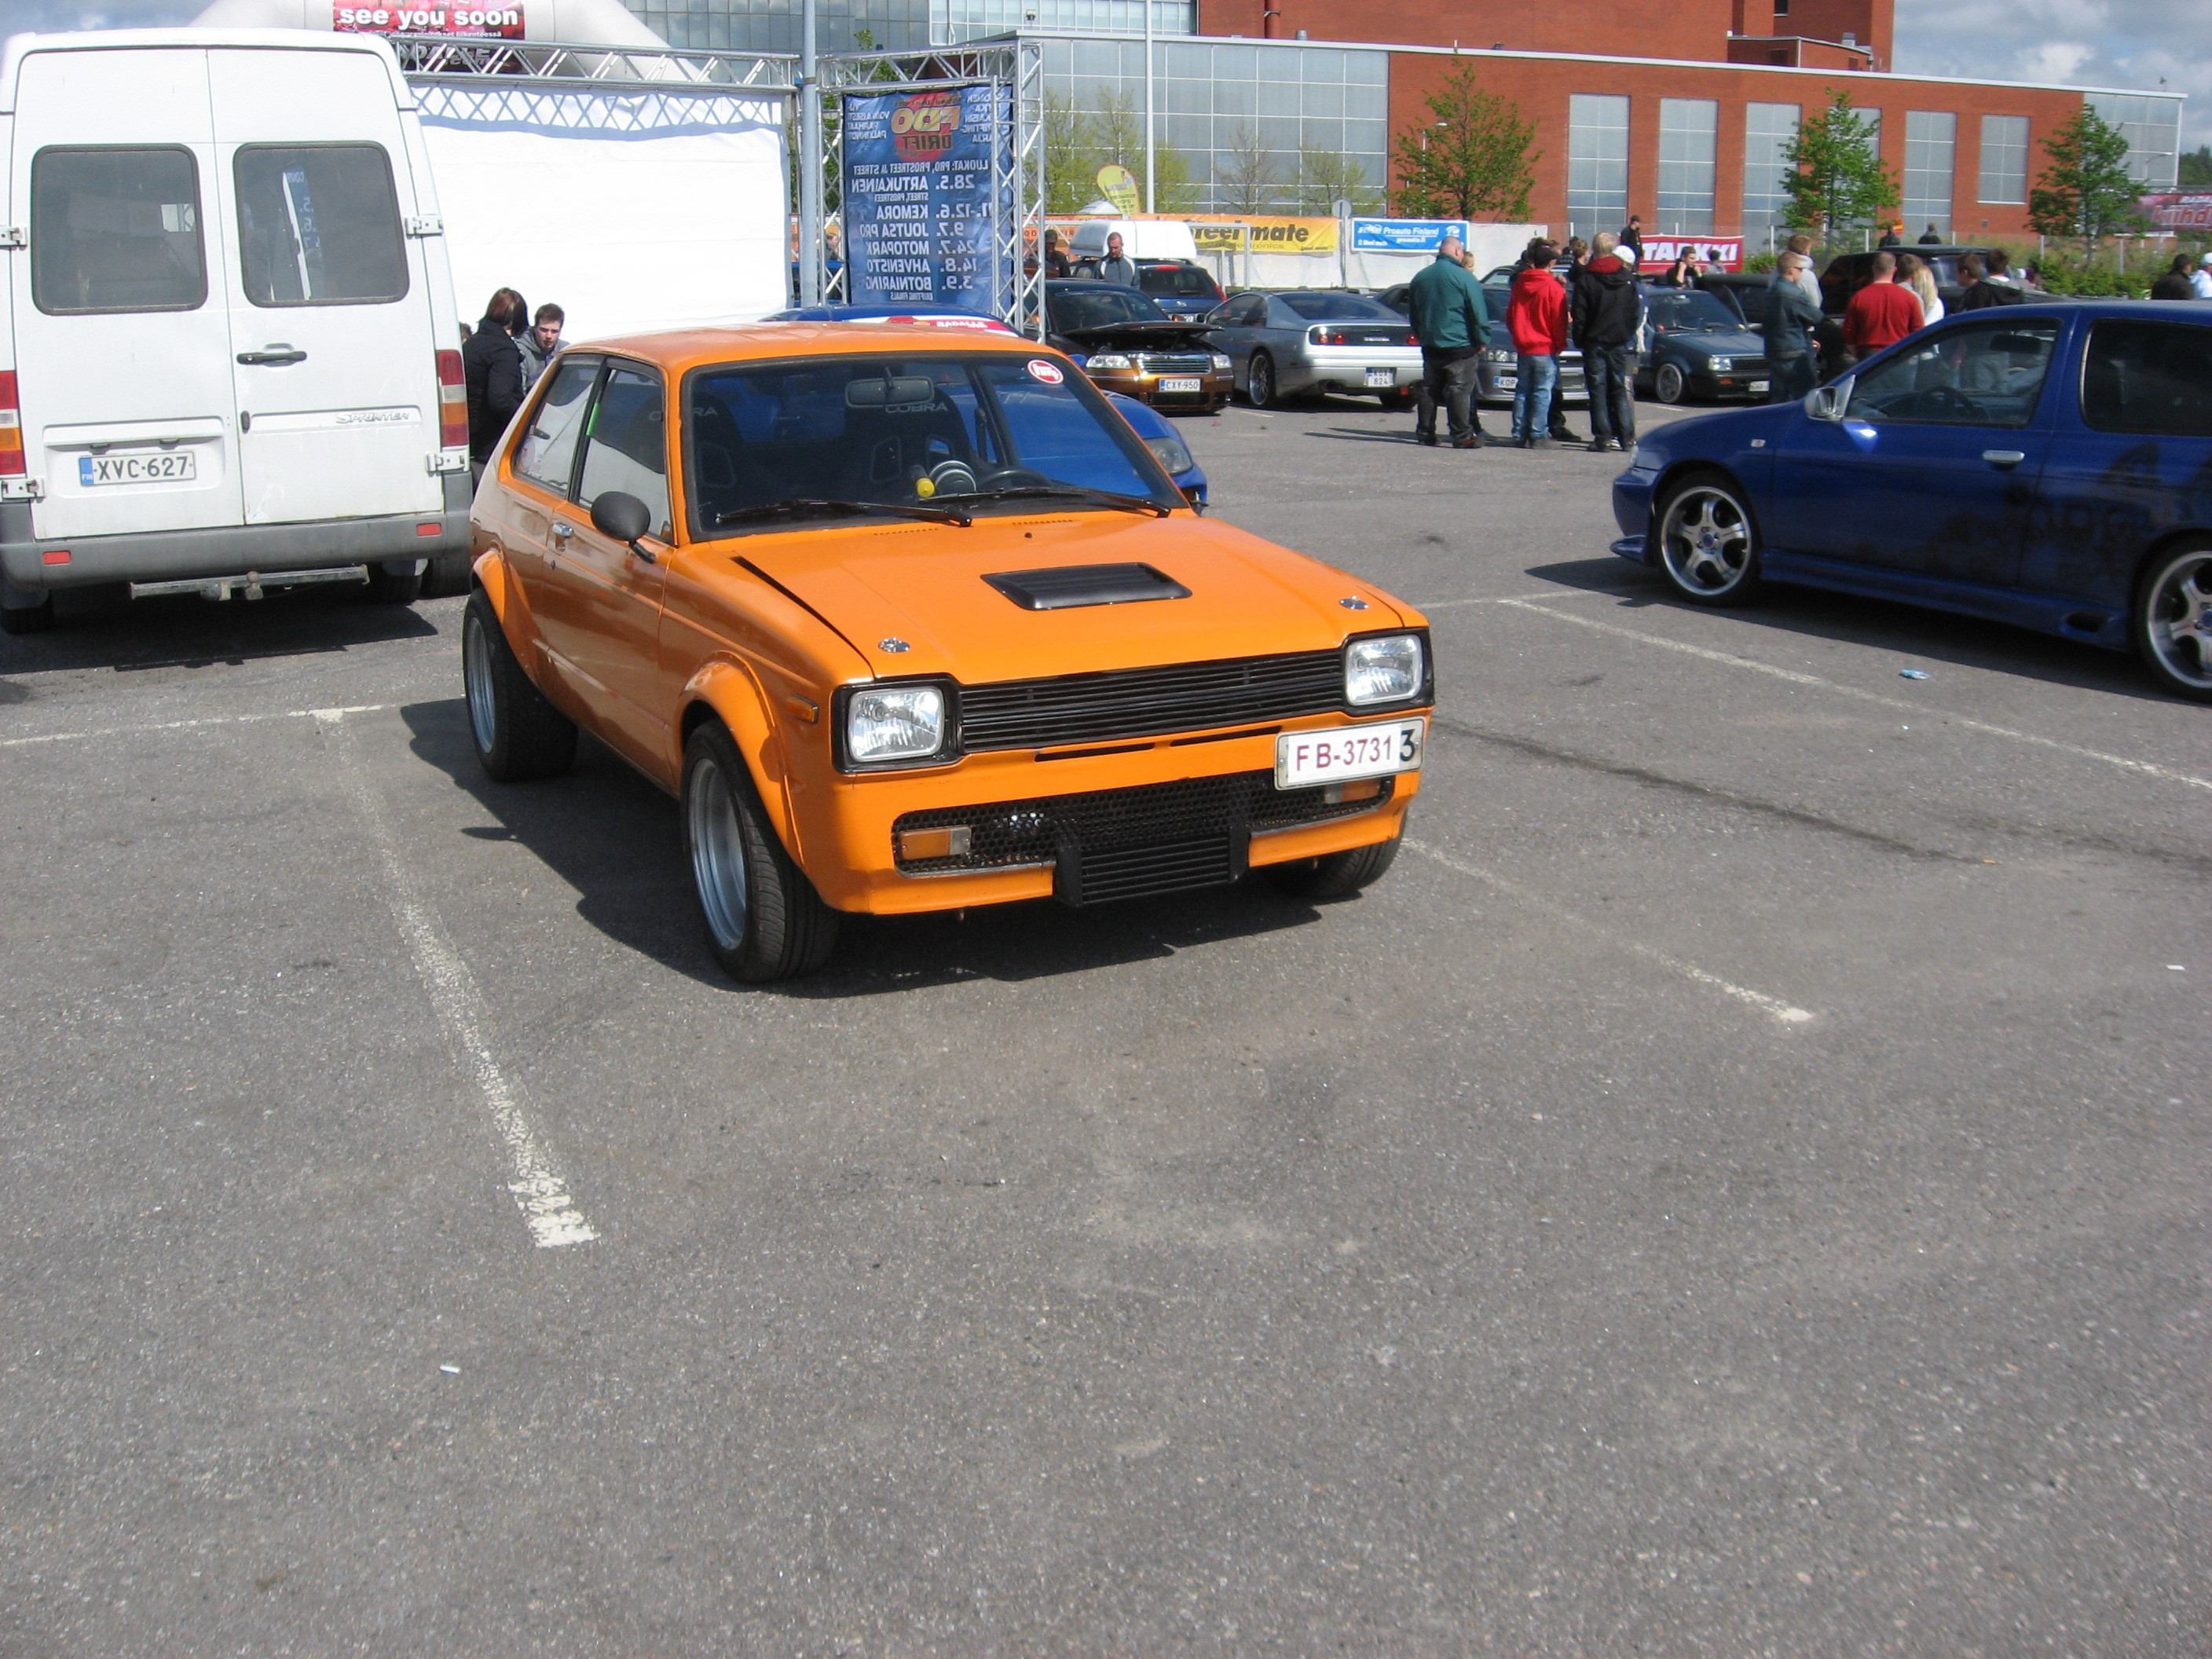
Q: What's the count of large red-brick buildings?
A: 1